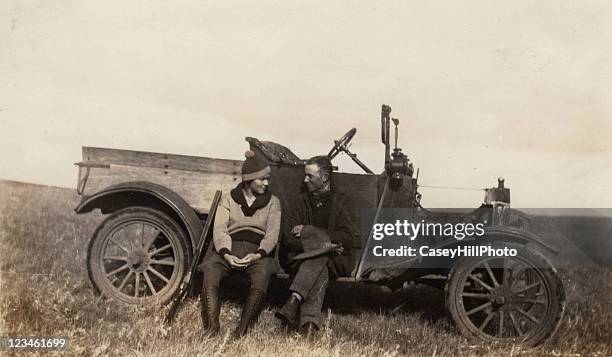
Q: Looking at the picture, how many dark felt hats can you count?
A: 1